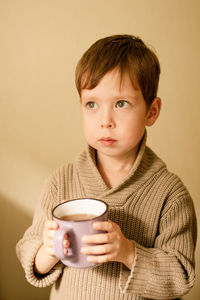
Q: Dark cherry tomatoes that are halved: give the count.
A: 0